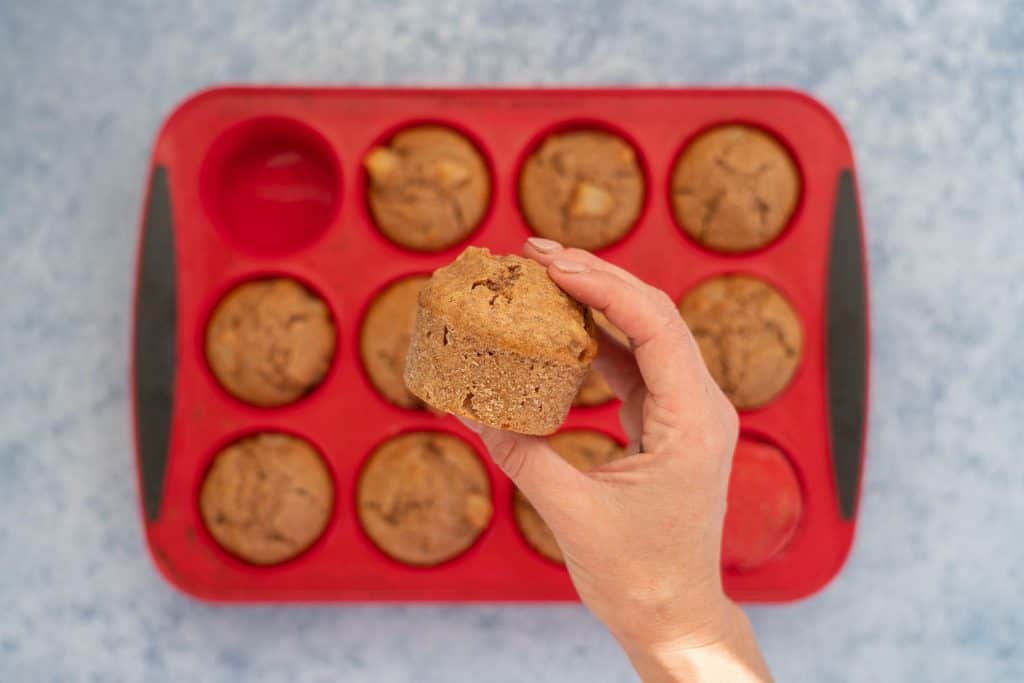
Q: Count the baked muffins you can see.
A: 11